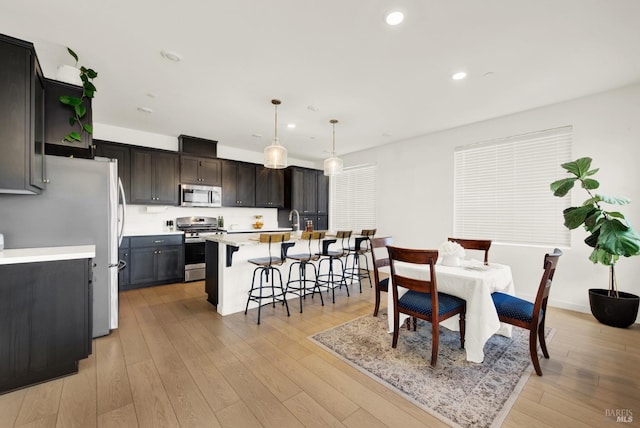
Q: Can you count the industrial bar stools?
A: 4